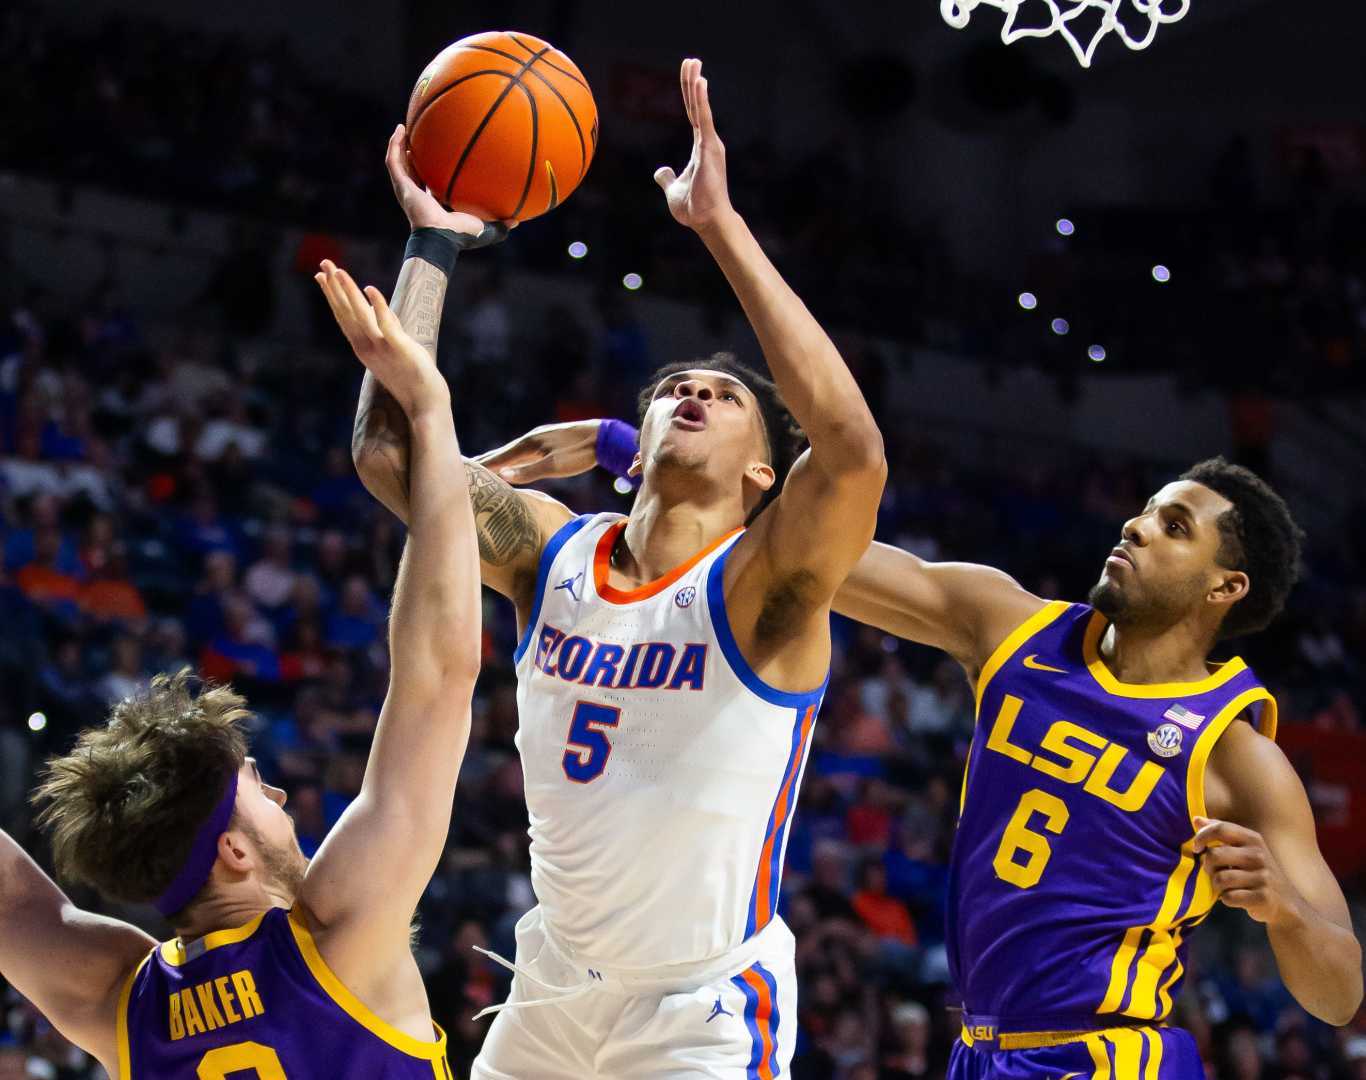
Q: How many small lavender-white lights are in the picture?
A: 9